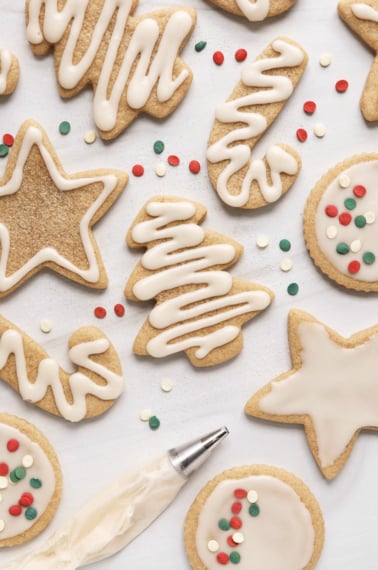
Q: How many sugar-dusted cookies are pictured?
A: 1